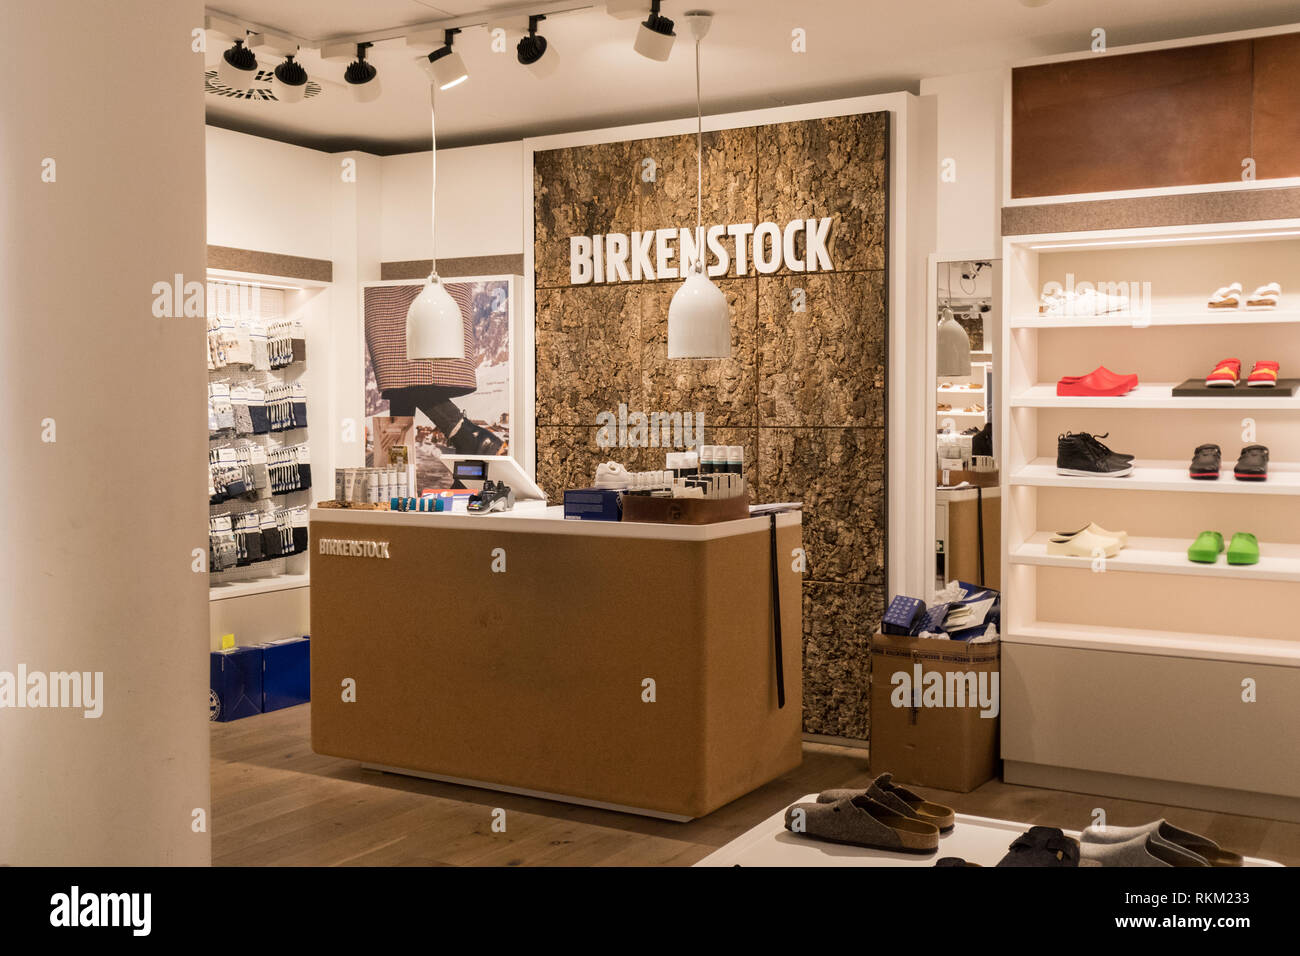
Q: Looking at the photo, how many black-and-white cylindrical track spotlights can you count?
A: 6